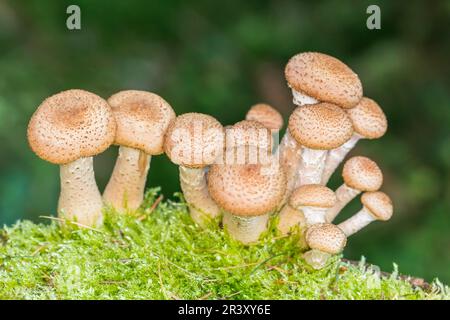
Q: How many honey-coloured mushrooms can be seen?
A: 13